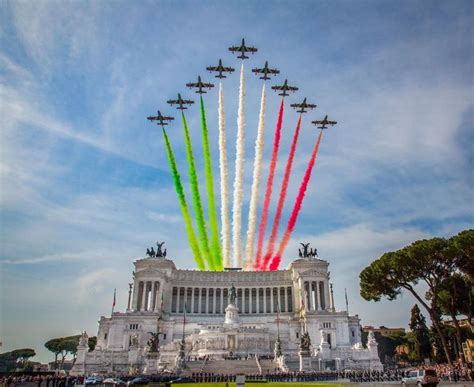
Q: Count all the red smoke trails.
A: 3